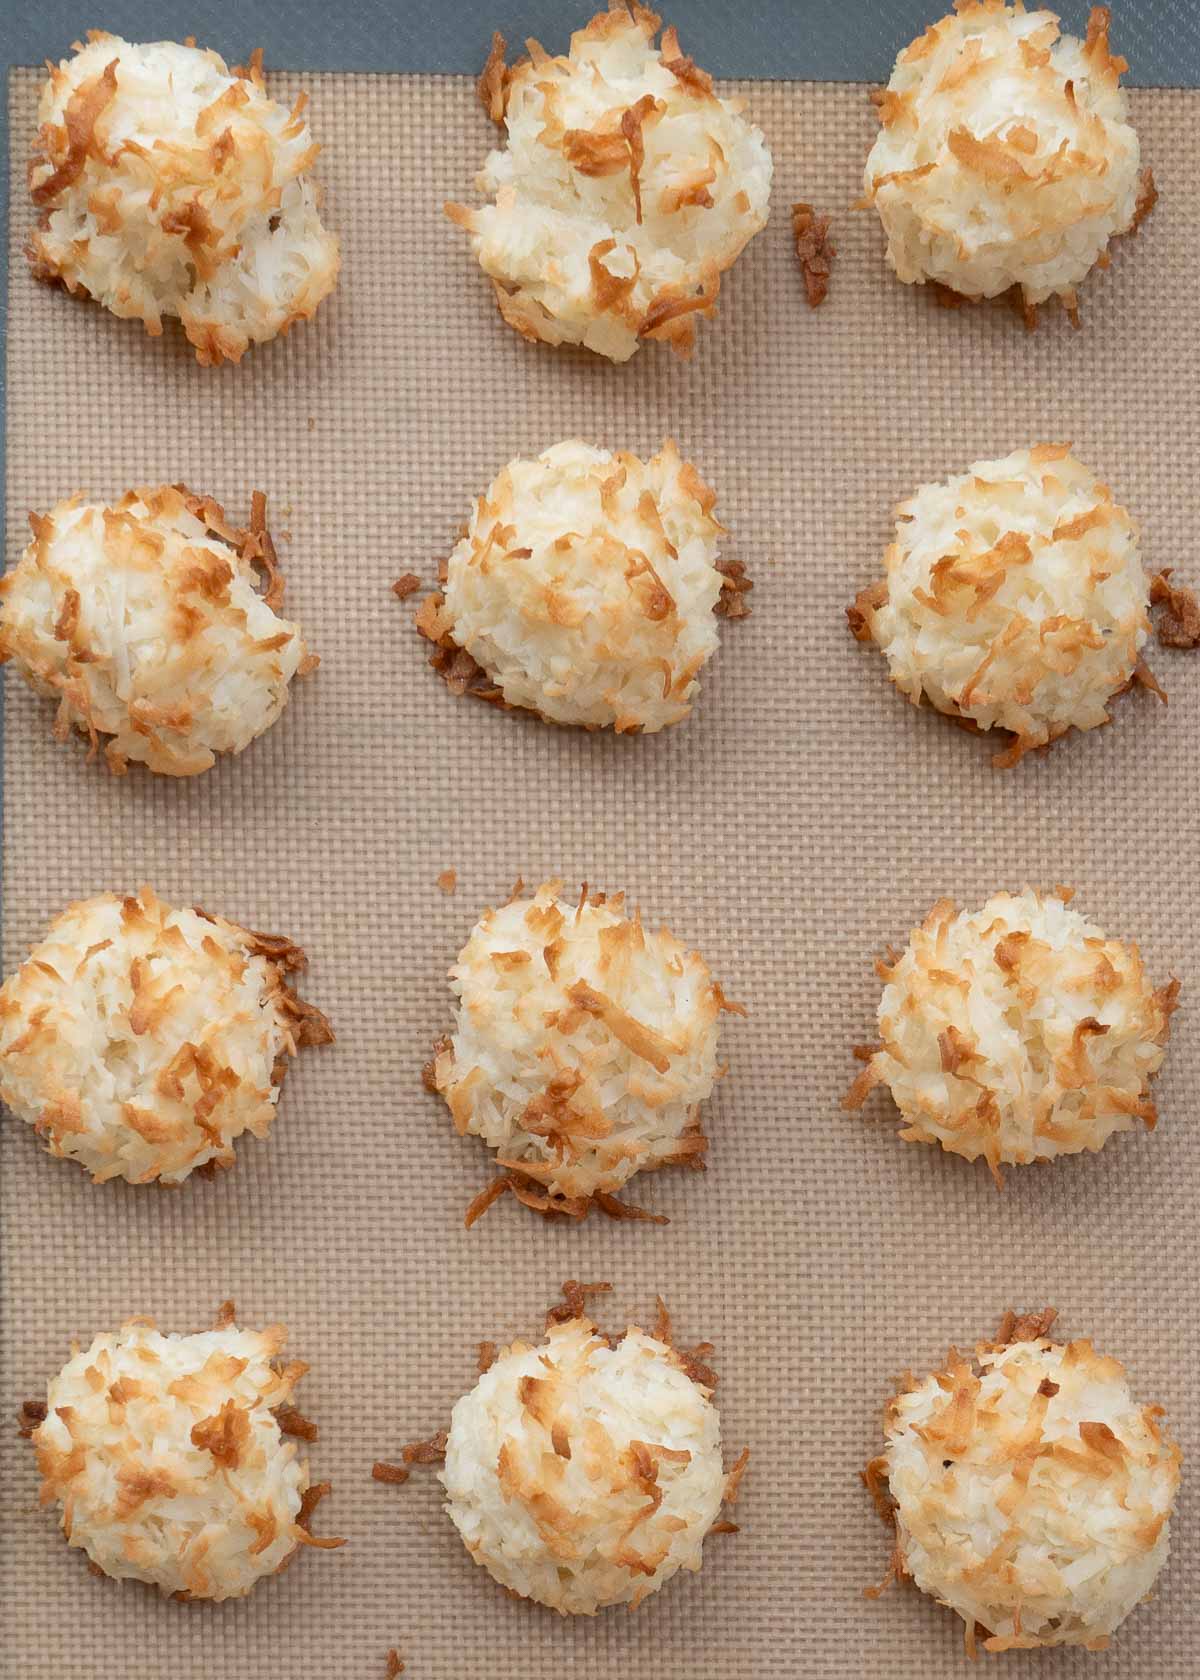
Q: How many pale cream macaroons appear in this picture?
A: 12